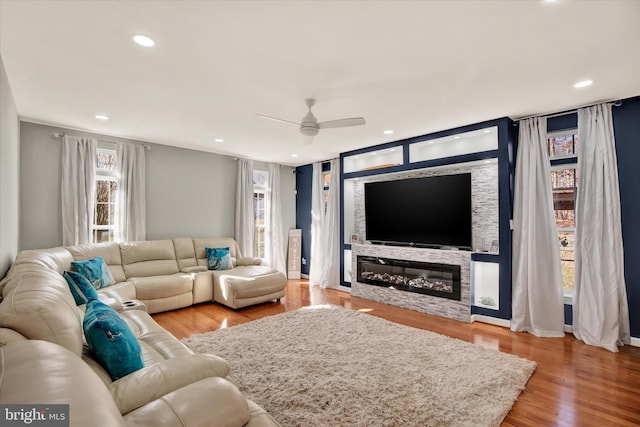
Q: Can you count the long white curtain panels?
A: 8